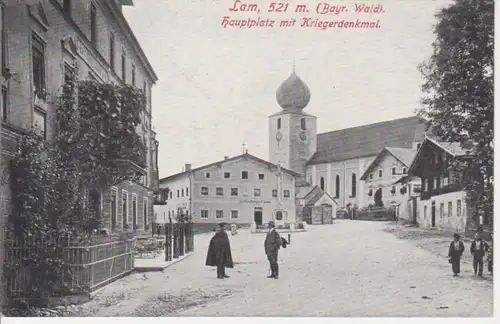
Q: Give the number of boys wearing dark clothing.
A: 2